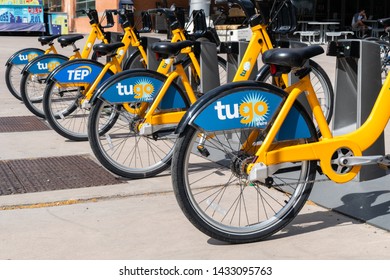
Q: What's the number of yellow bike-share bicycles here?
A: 5